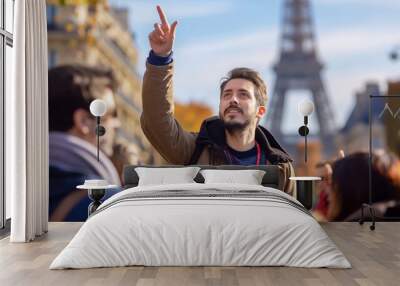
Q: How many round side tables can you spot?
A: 2